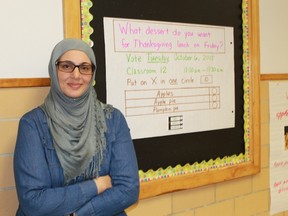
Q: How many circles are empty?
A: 3